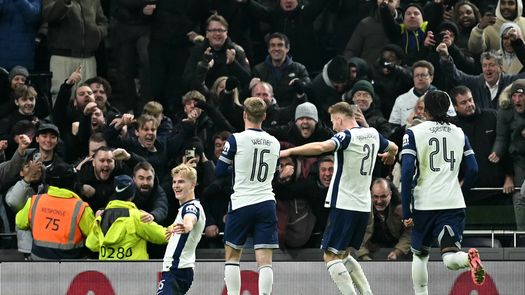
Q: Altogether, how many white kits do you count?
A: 4